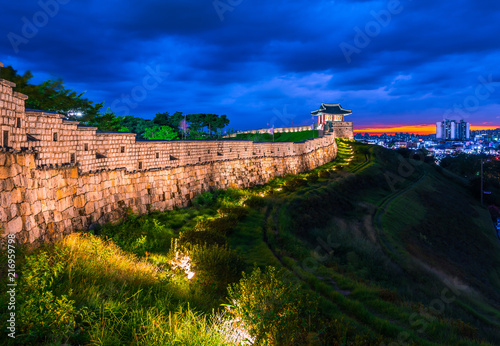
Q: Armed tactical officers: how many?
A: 0